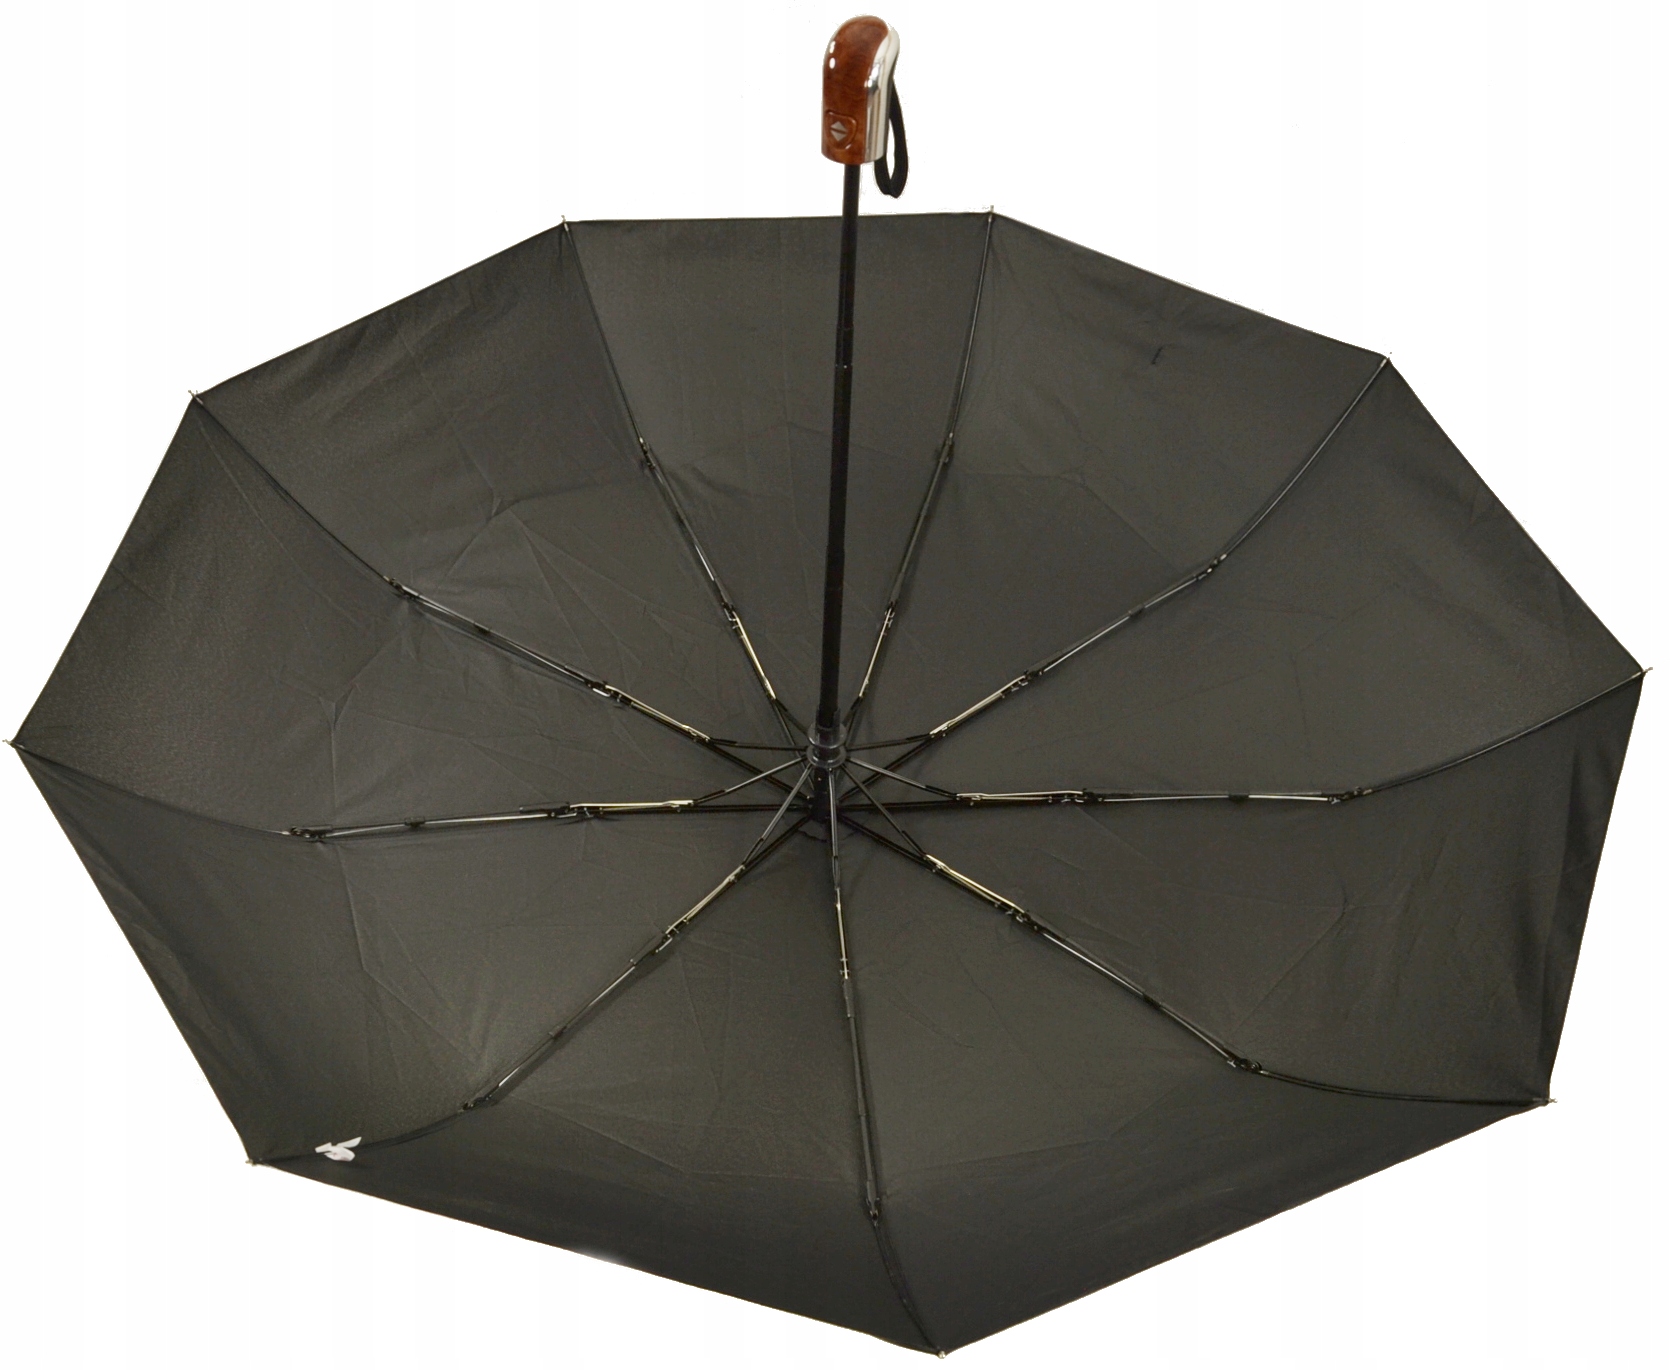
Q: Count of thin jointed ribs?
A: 9